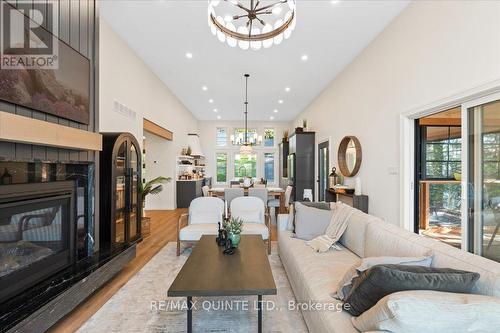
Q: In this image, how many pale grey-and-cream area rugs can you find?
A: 1